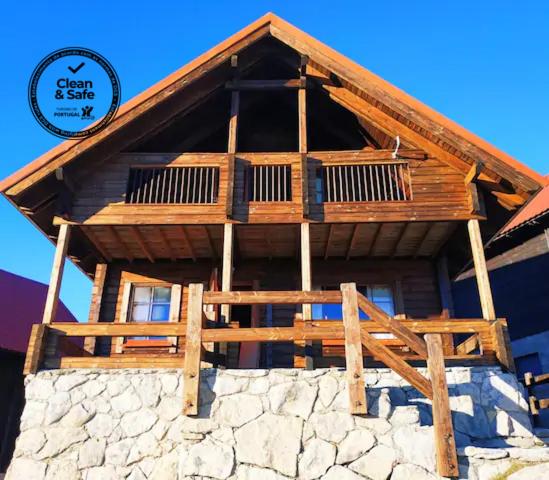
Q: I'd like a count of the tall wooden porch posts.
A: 4